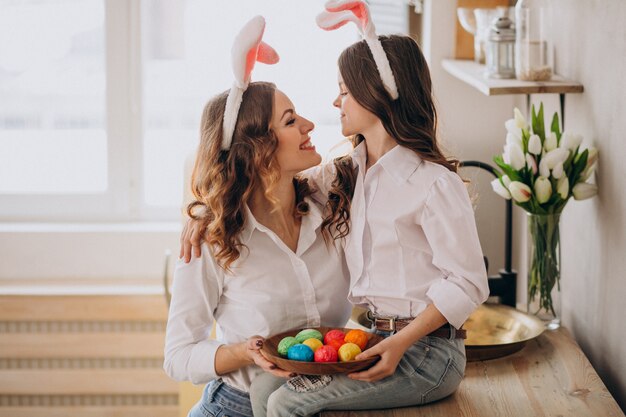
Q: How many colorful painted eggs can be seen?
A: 8